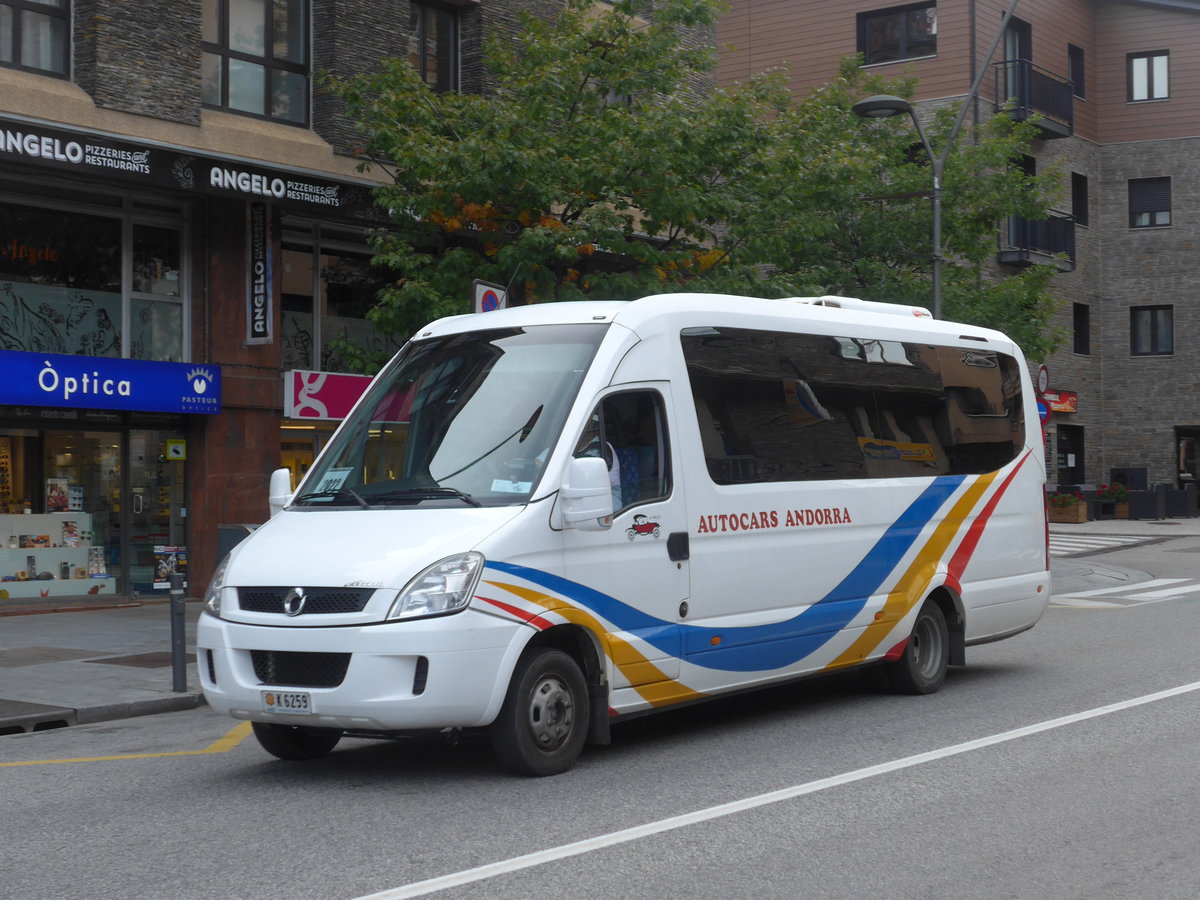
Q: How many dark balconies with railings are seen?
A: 2